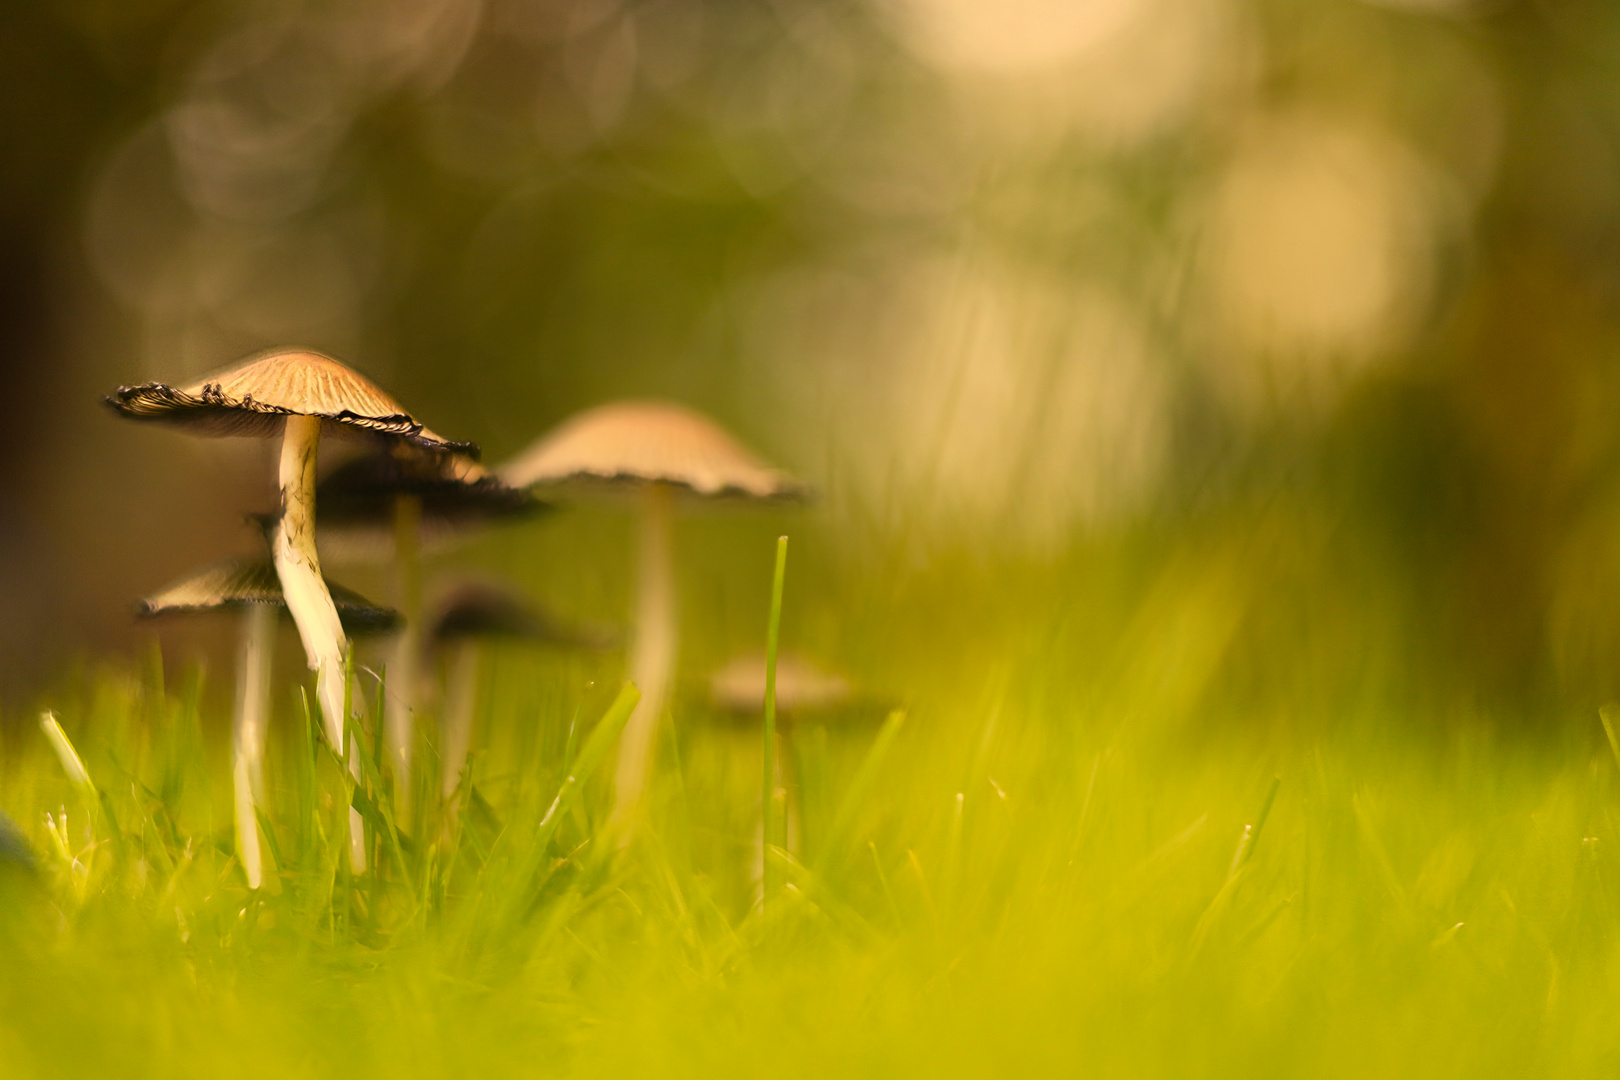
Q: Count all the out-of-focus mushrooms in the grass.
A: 5